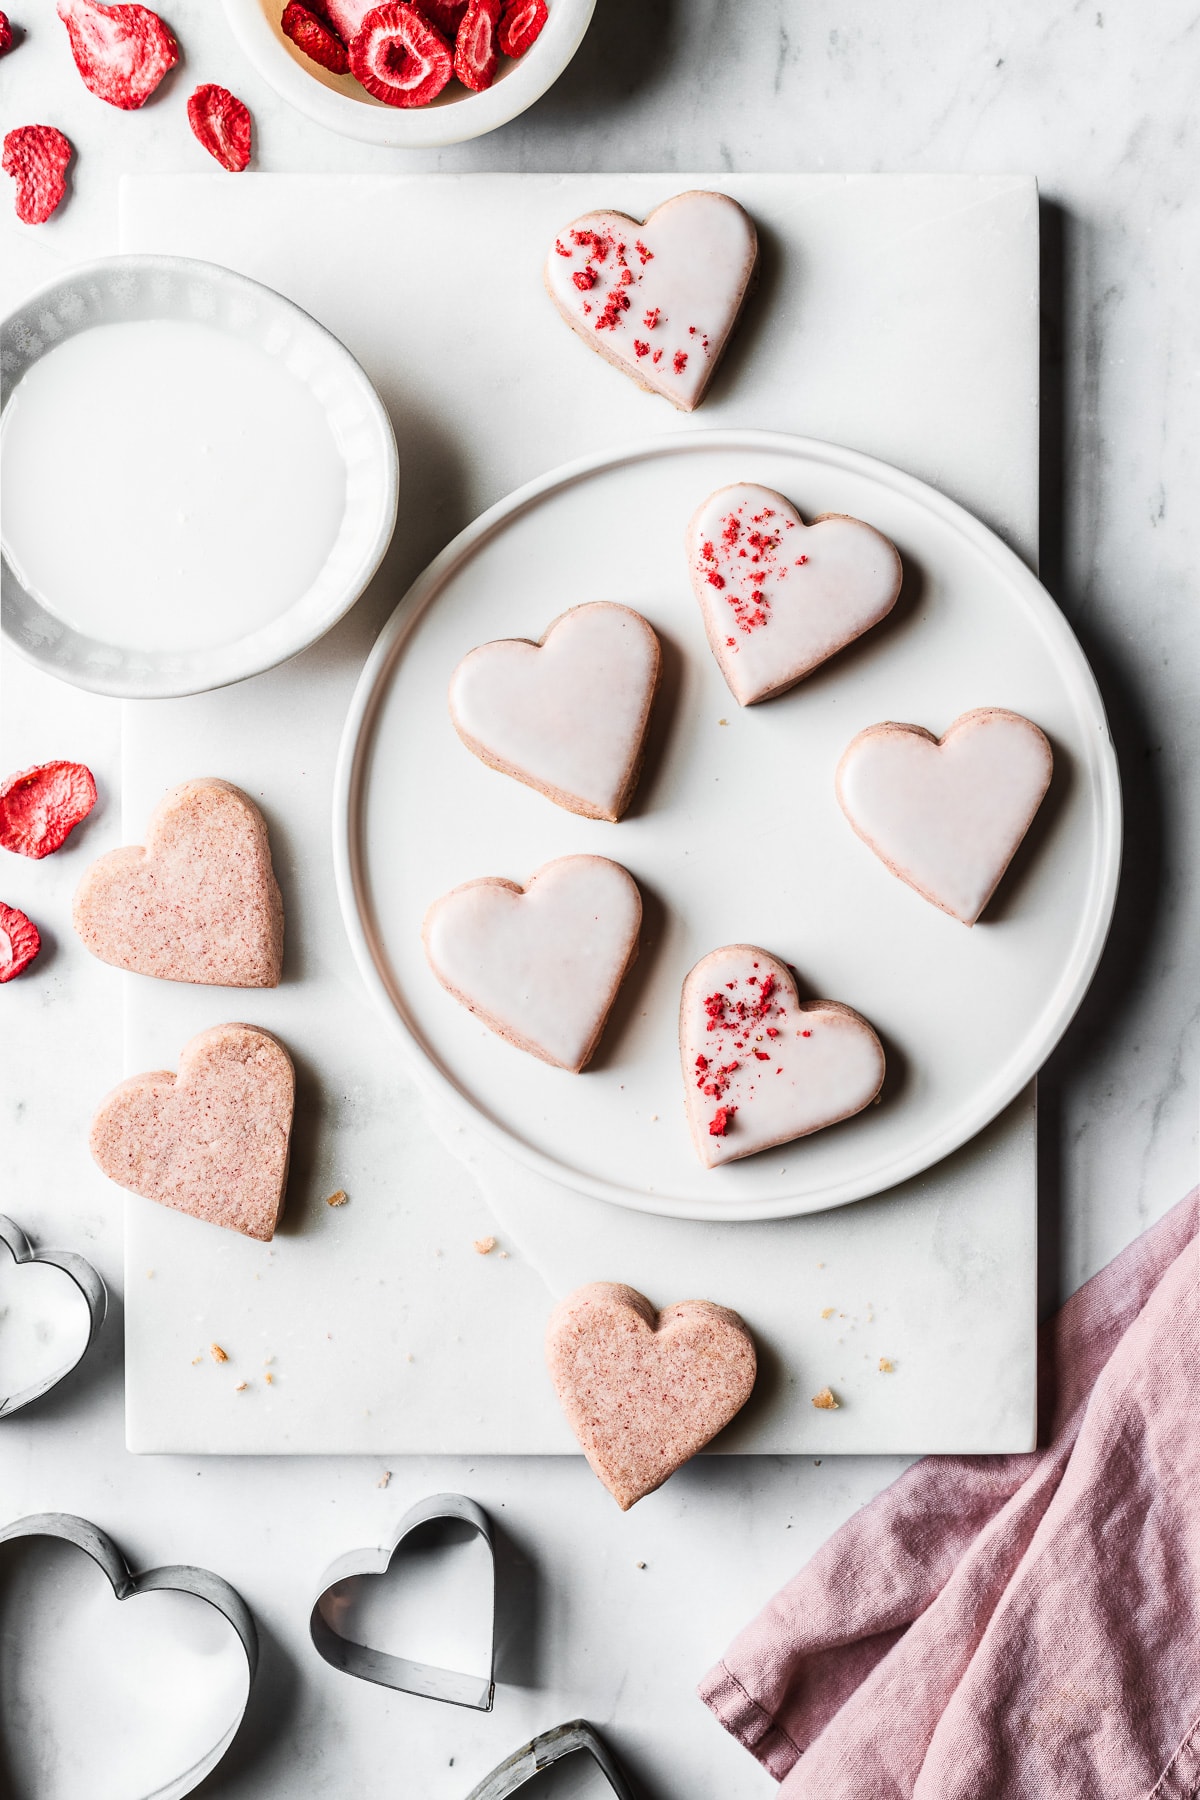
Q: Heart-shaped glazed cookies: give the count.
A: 6